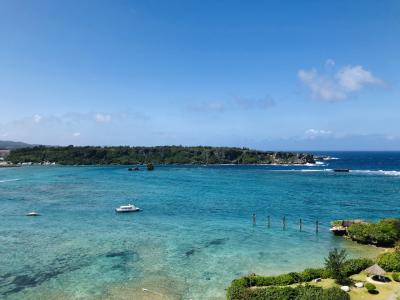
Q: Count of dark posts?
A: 5